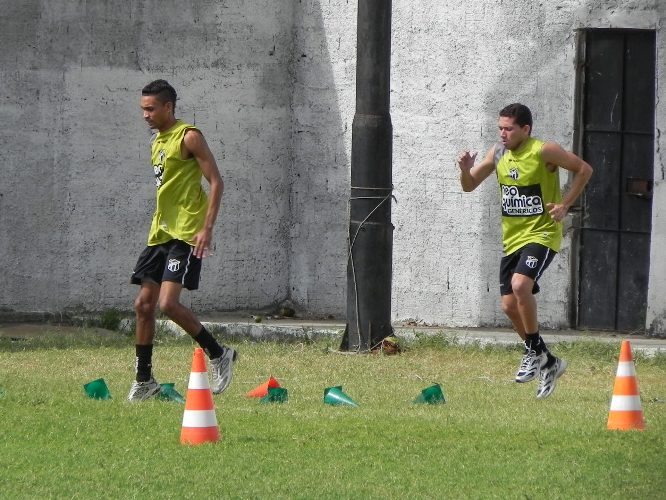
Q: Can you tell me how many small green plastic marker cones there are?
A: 5